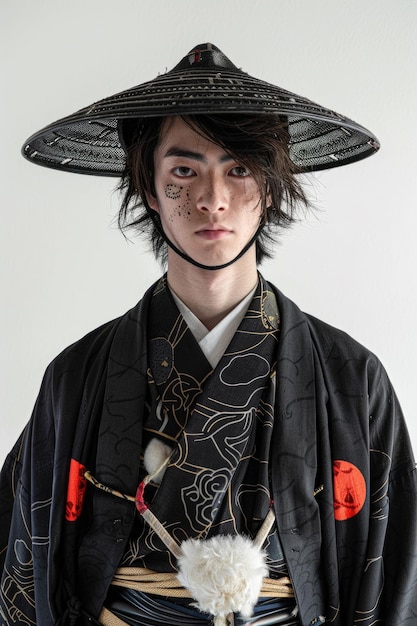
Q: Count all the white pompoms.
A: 2